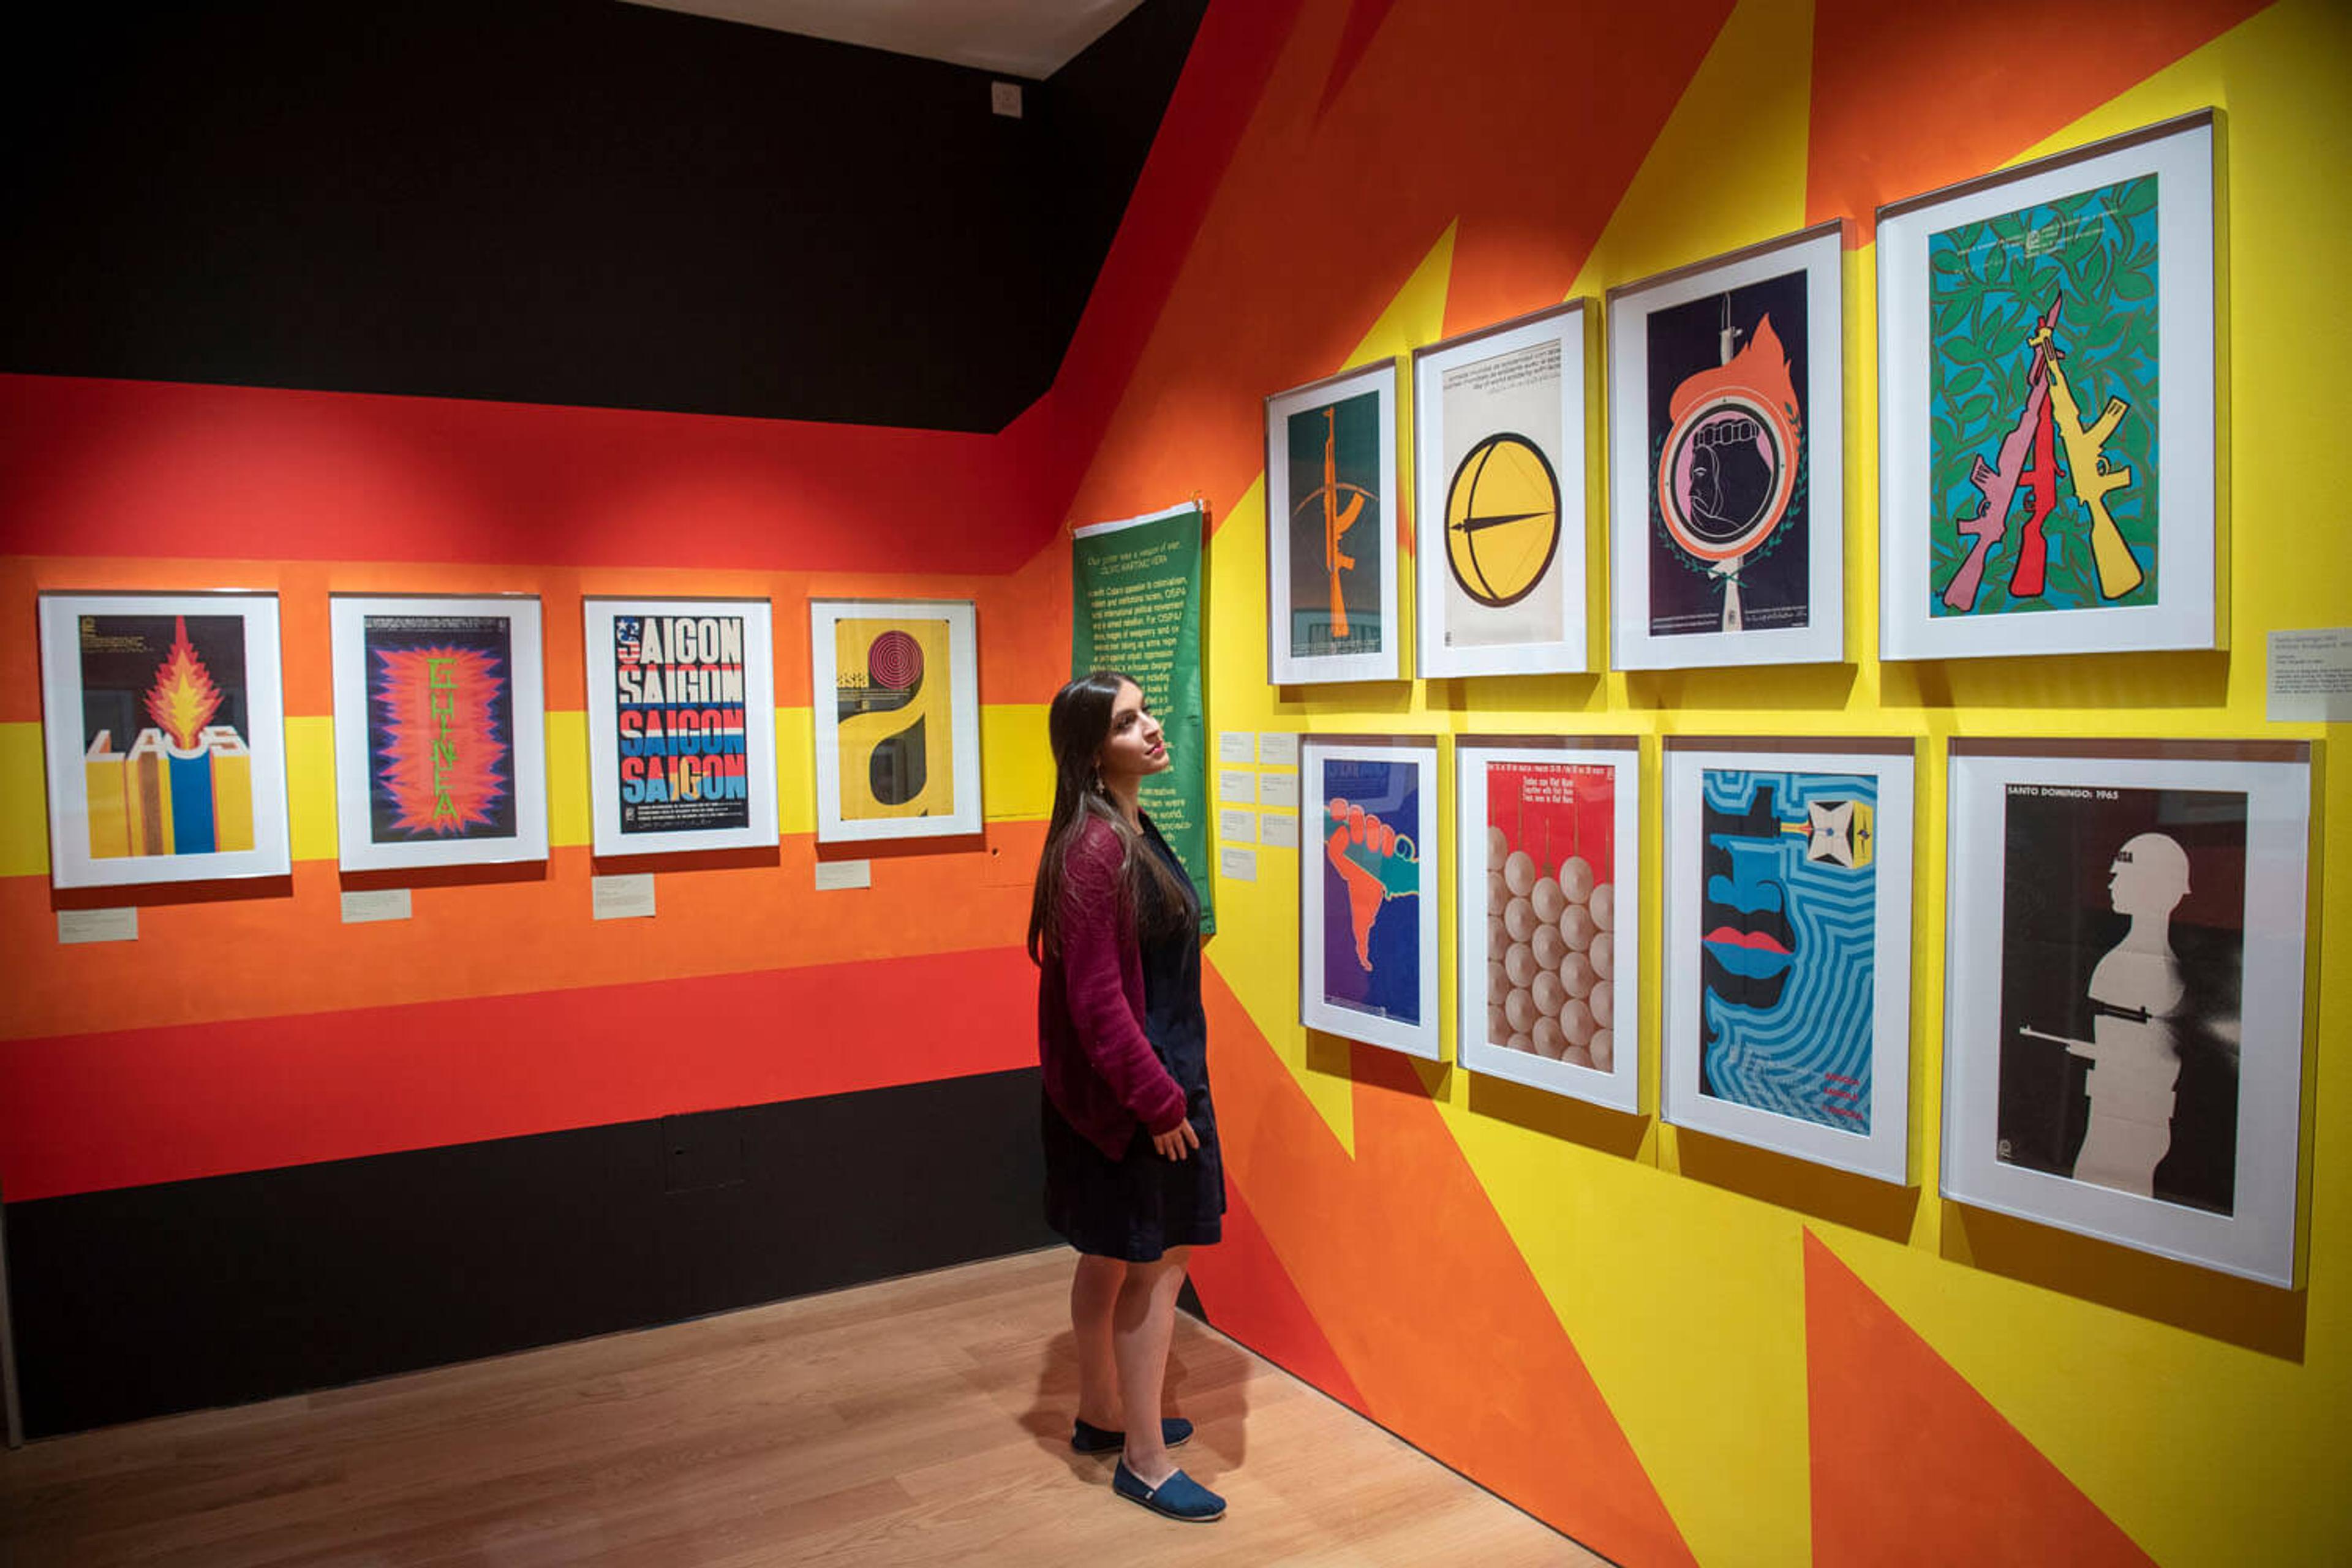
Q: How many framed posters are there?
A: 12